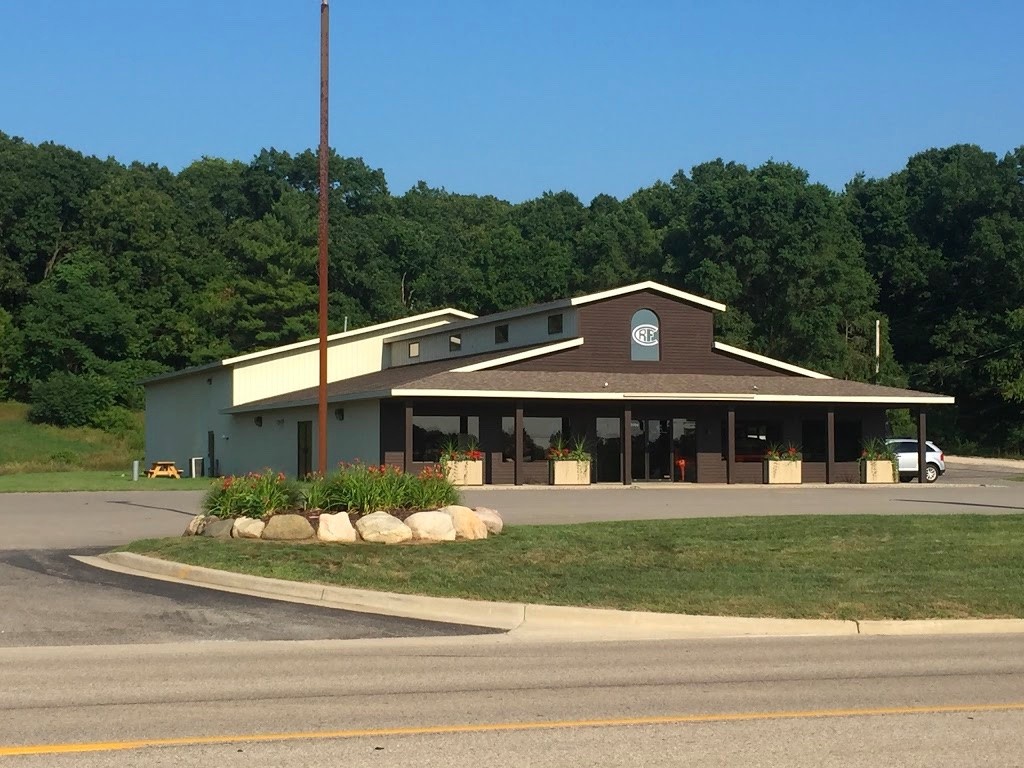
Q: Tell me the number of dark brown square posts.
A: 6